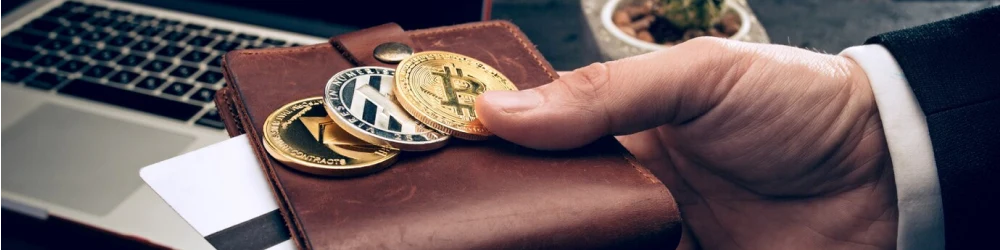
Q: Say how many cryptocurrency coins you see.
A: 3